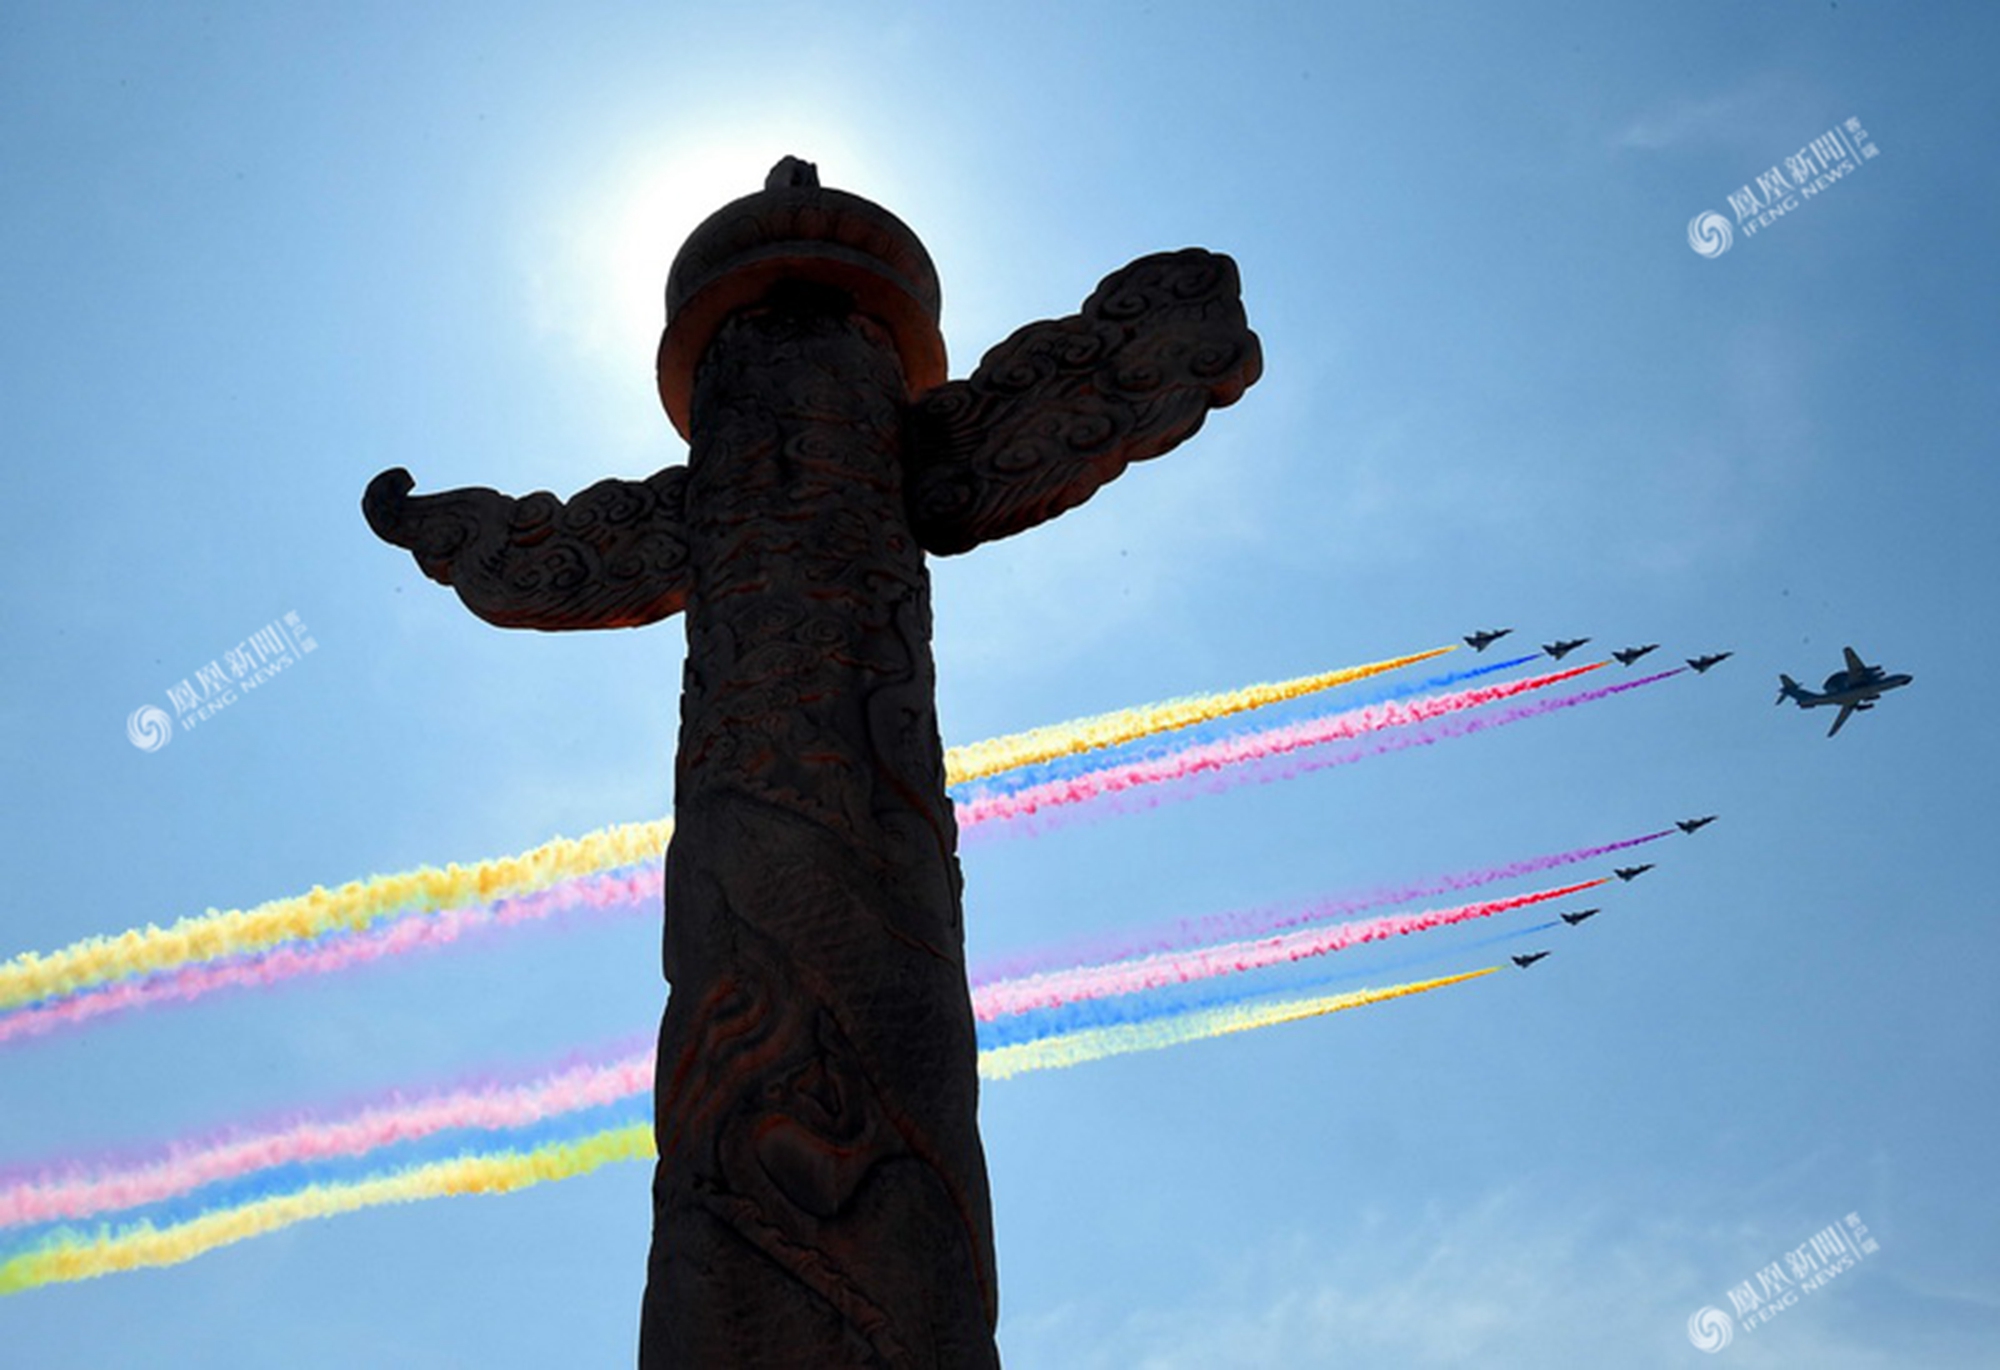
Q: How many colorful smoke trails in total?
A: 8